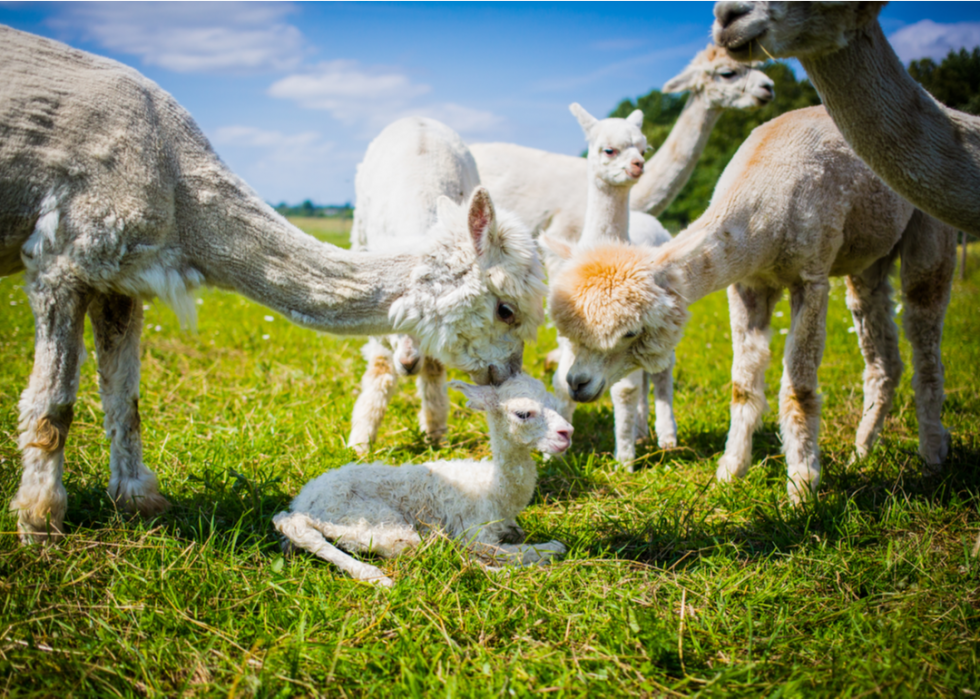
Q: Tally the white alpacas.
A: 7